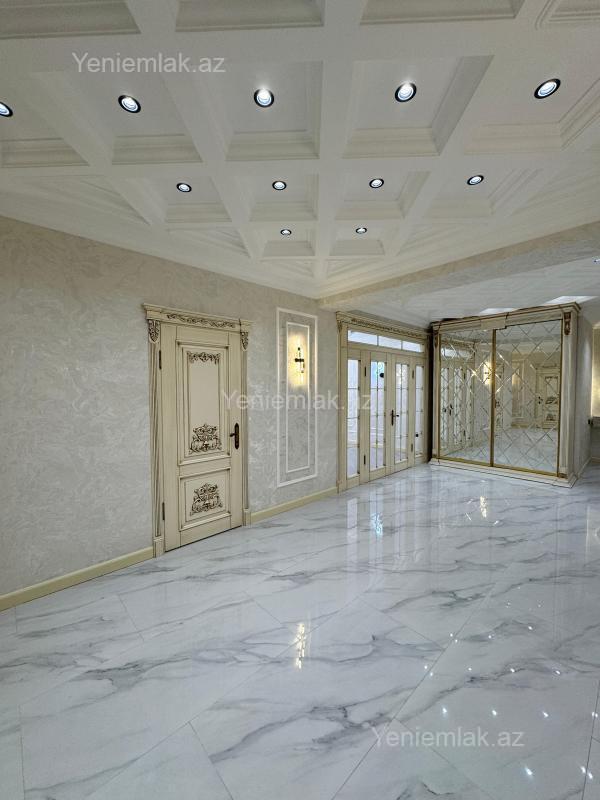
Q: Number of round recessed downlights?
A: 11